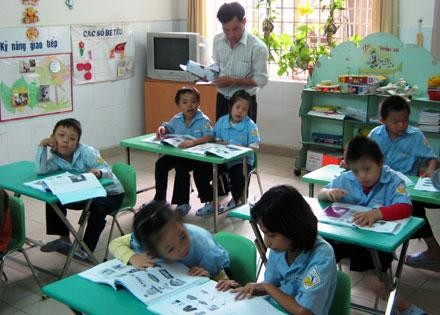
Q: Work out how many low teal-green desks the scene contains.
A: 5